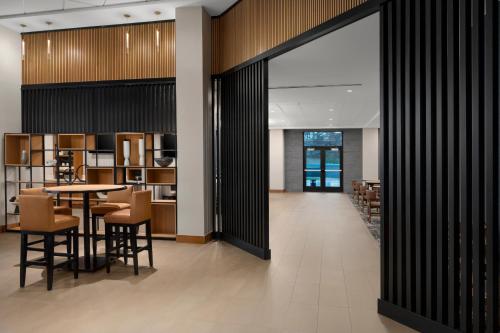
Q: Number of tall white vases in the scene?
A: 2